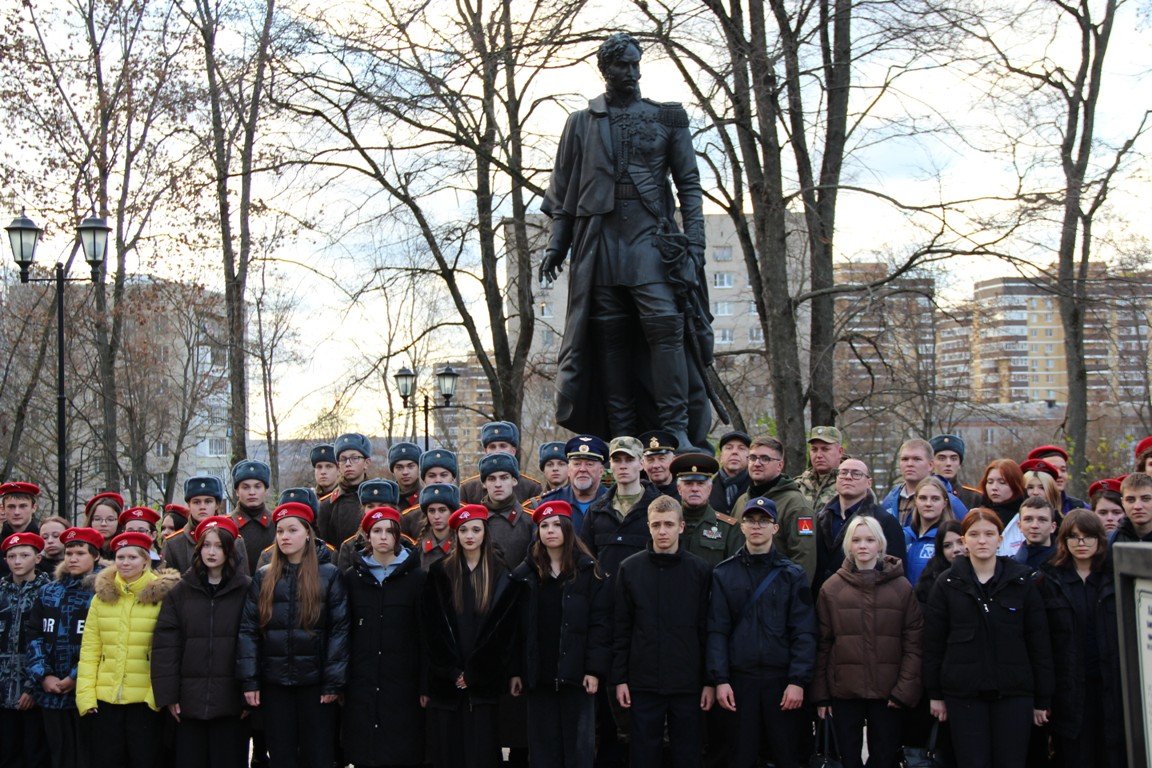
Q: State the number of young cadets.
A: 13